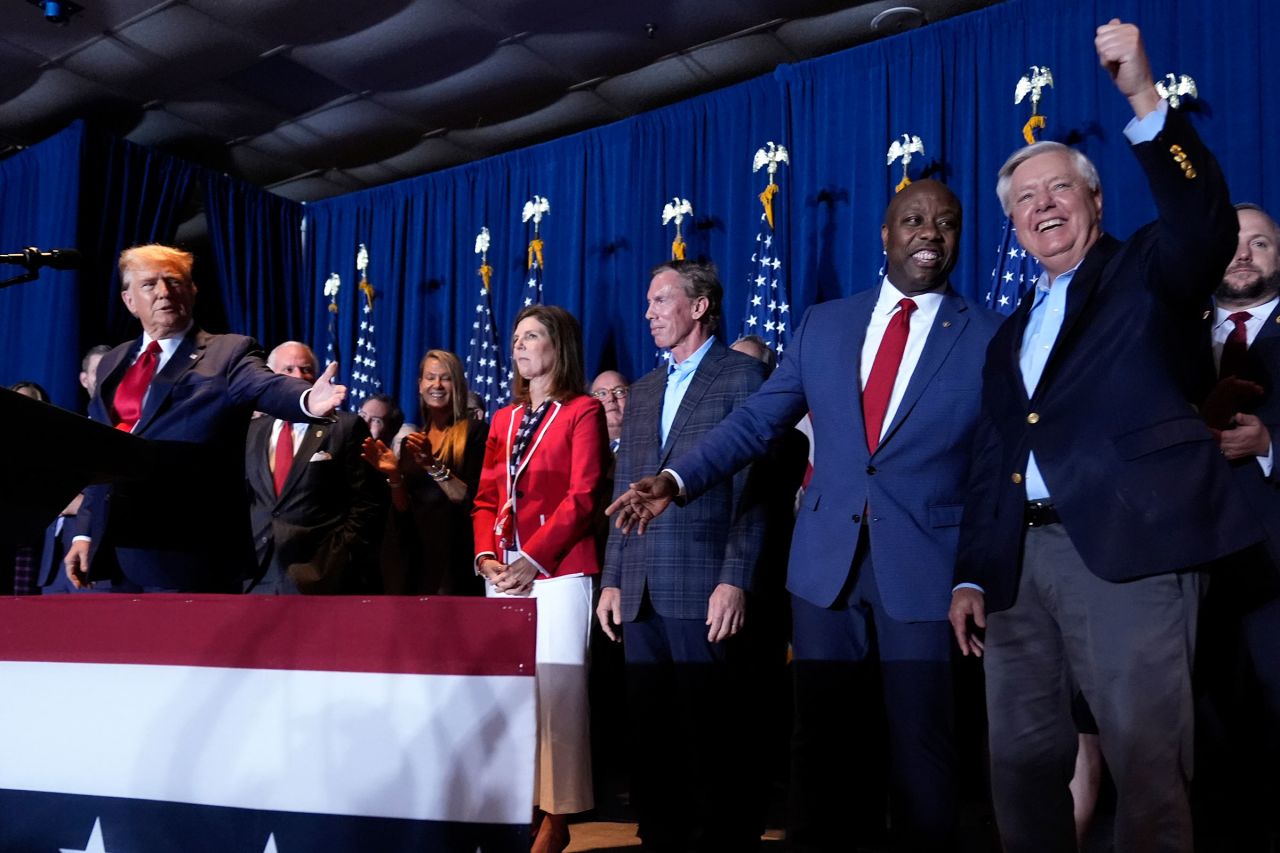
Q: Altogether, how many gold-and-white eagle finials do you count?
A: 9